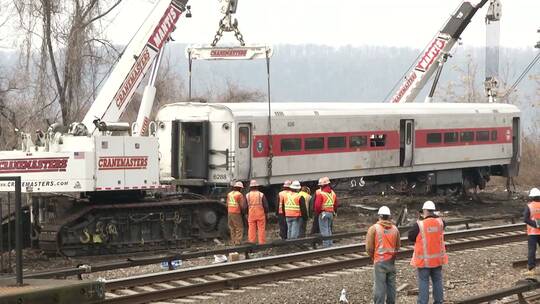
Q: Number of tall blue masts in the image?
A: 0